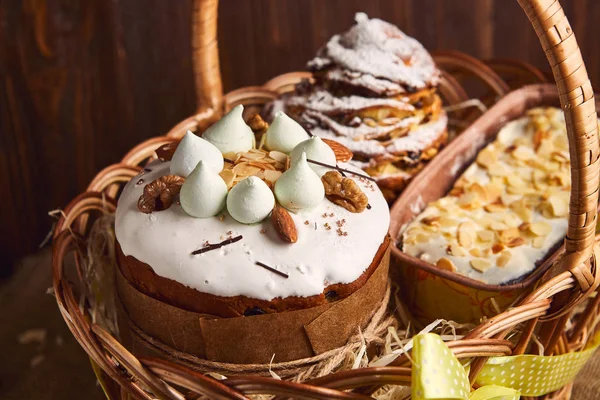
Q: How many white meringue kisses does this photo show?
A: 7